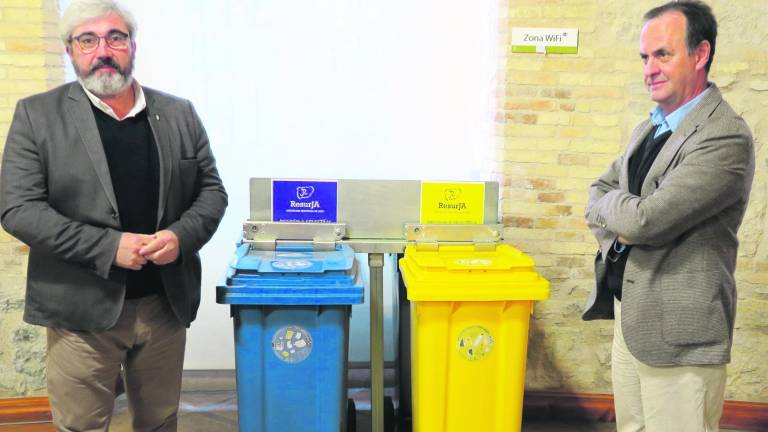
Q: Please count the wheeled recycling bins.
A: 2